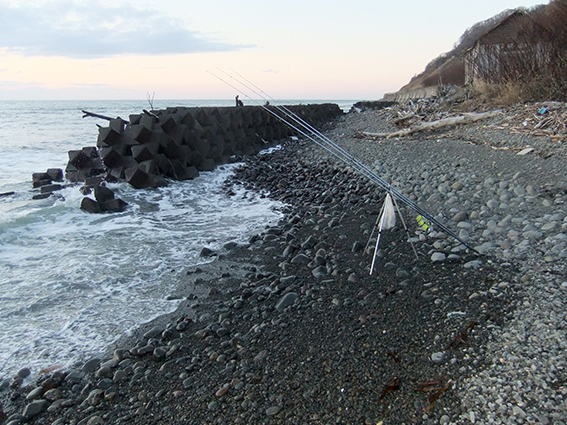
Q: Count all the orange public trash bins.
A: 0